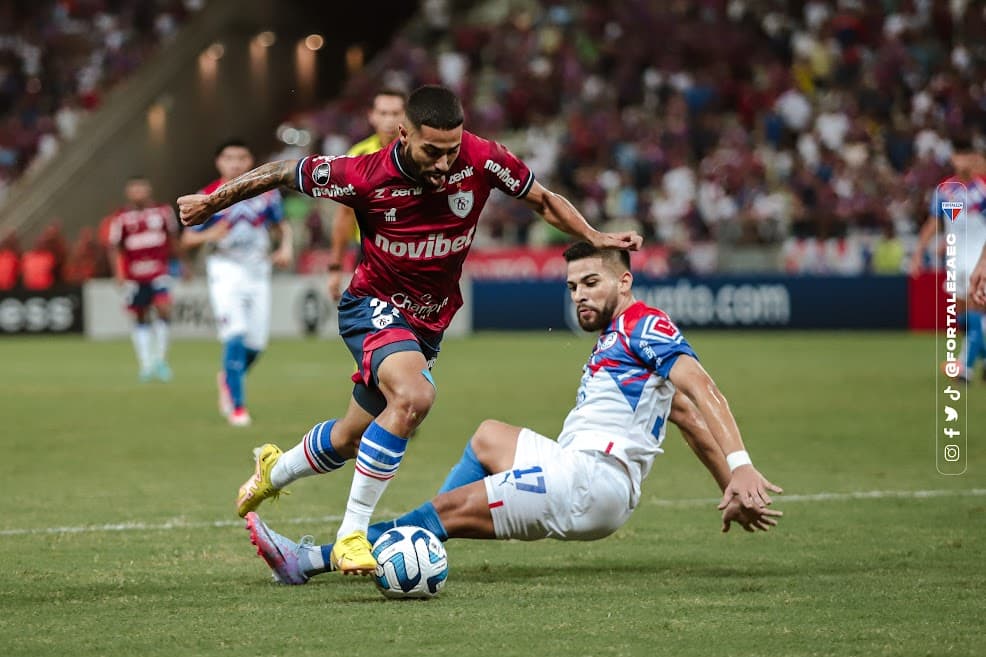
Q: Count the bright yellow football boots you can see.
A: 2